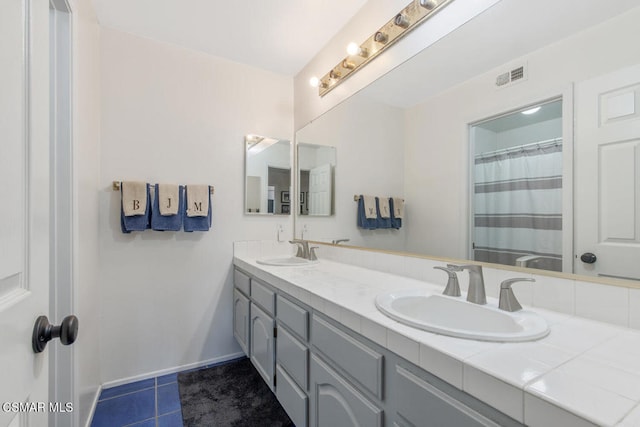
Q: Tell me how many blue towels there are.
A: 3